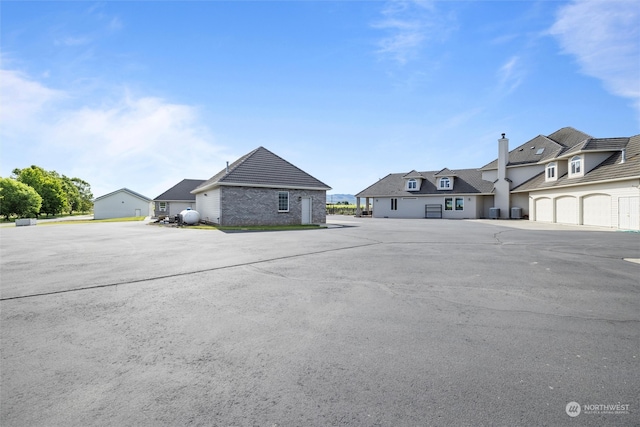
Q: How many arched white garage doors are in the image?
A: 3